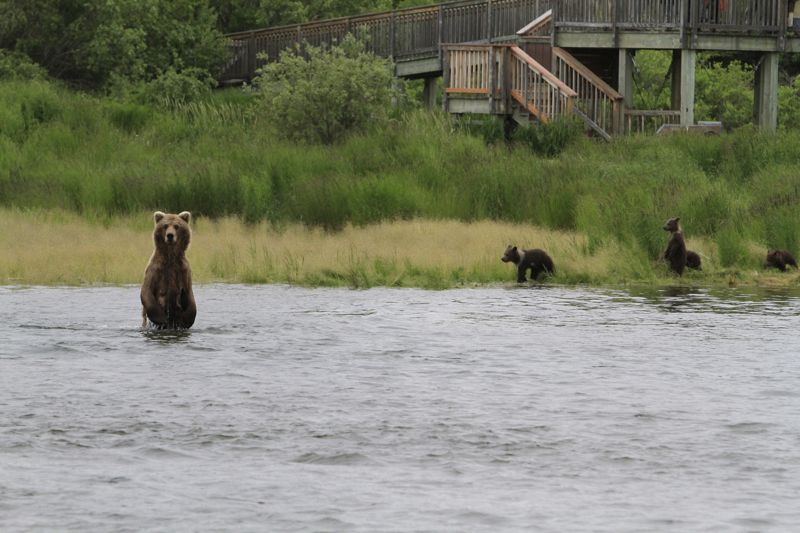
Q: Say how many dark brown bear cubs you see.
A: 4